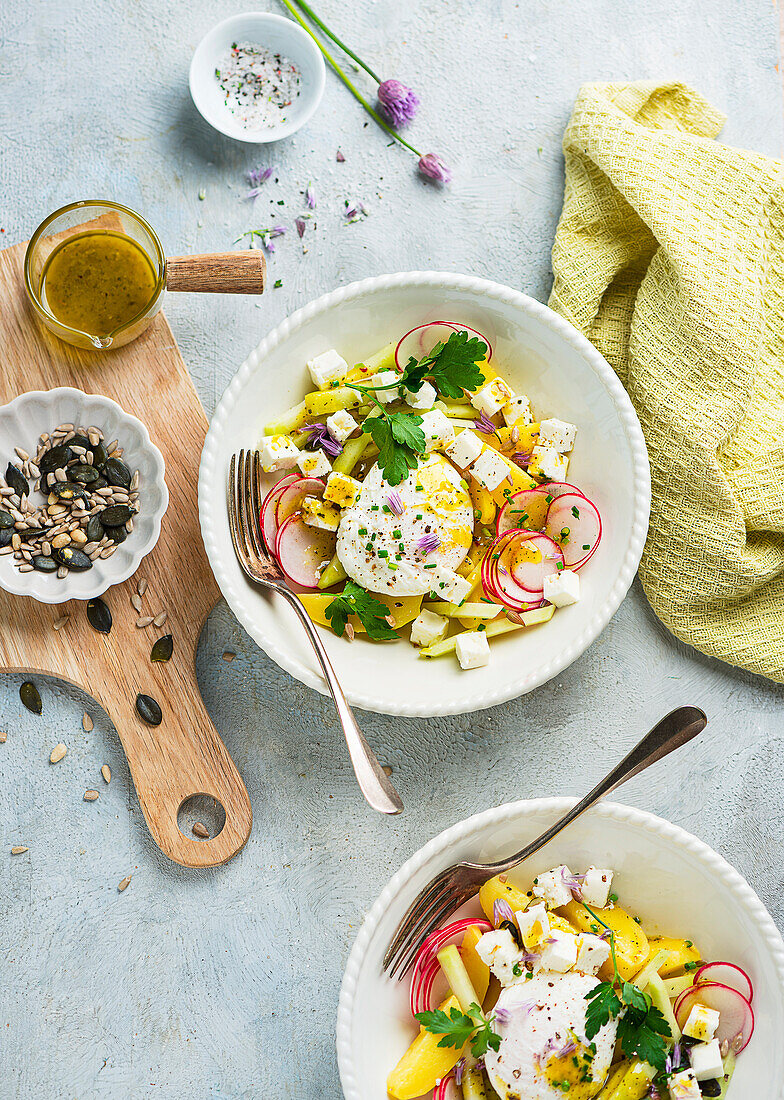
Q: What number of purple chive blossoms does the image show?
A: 2